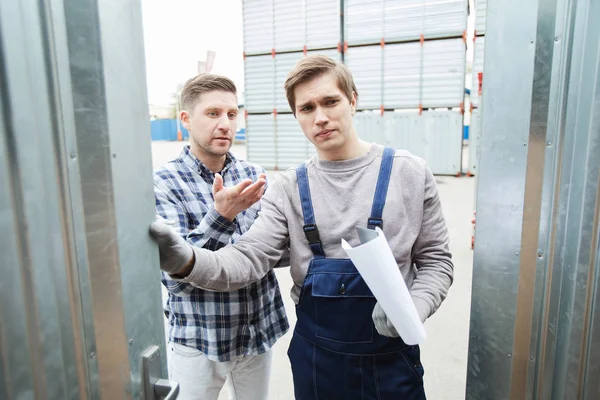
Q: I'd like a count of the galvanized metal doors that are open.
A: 2